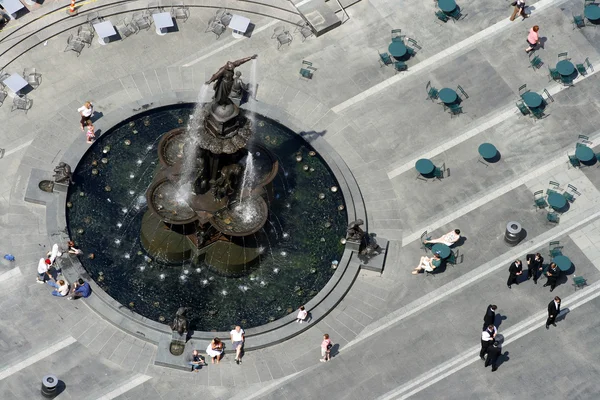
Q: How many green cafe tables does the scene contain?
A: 12